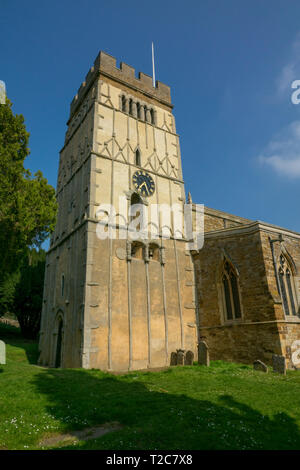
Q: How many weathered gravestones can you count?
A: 6